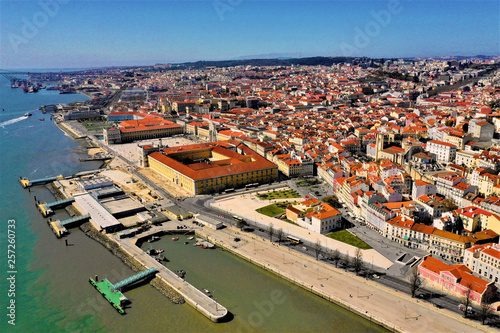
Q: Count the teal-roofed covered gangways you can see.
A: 4